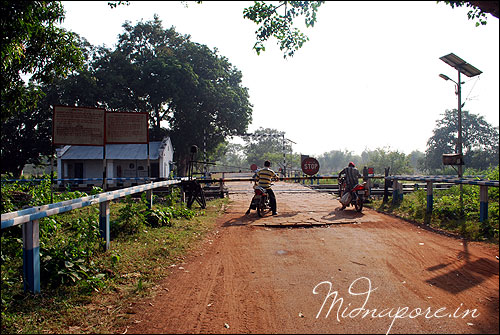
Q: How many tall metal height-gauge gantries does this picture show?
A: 1